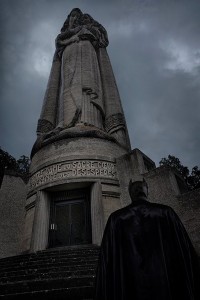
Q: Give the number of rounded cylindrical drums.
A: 1